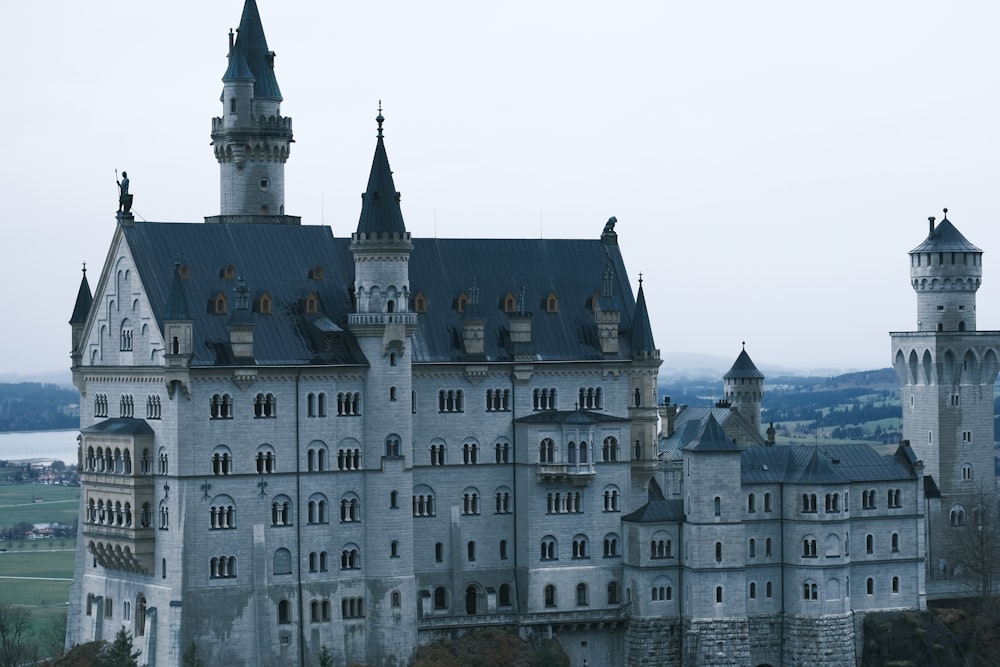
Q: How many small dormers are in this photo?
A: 11